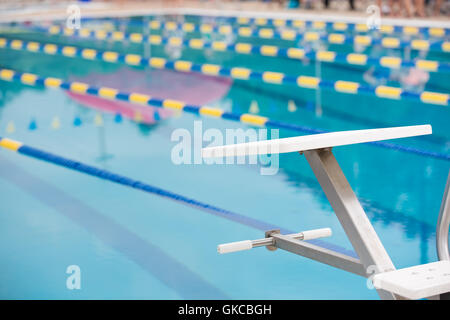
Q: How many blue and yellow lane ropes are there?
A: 6